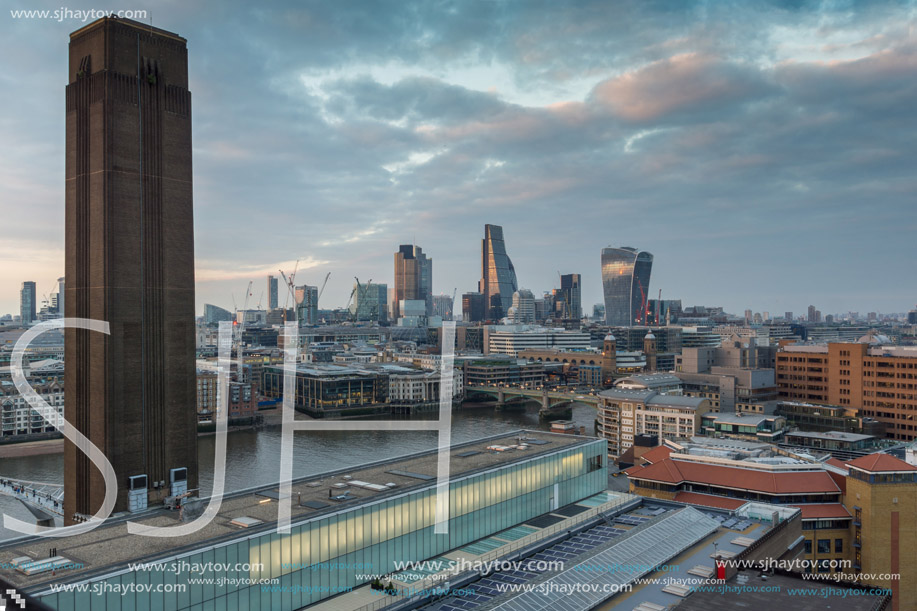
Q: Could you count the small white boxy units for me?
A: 2